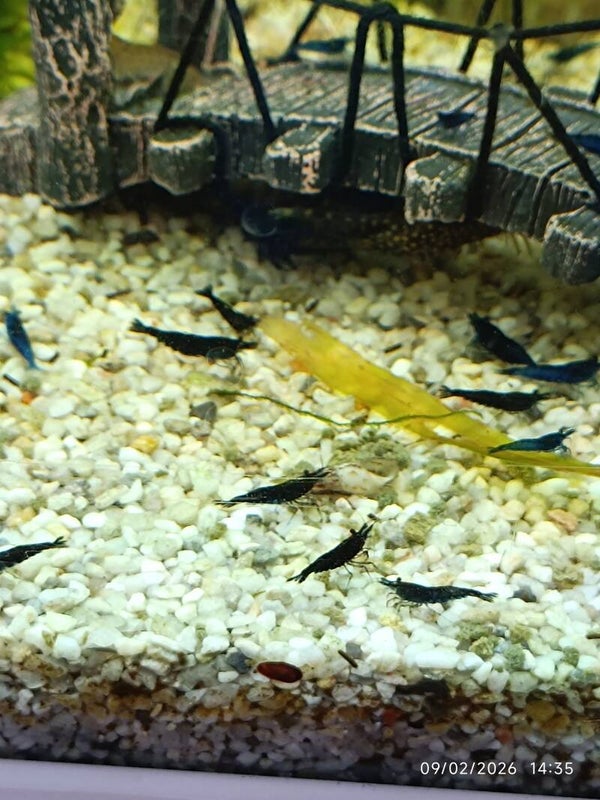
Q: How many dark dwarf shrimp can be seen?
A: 15